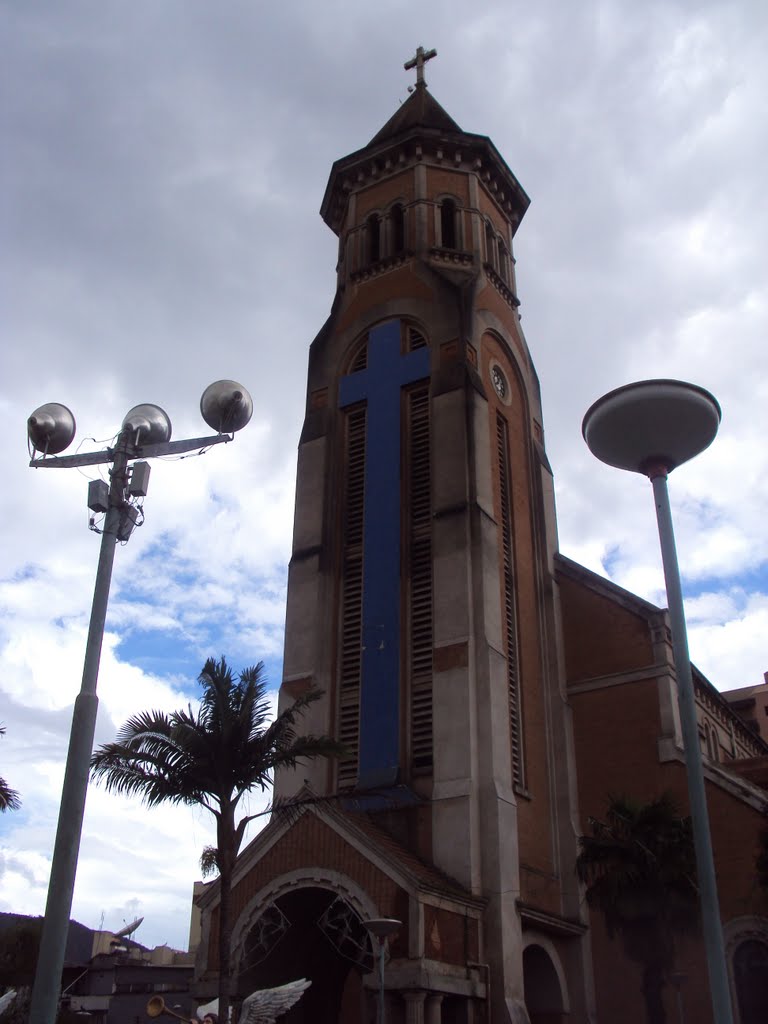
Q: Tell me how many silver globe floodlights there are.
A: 3